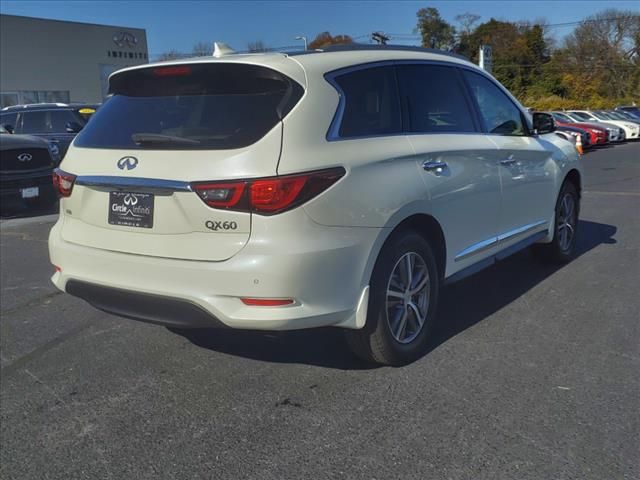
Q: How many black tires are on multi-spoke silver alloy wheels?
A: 2